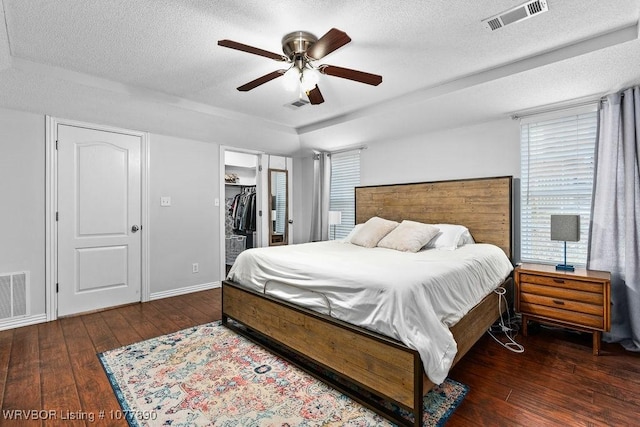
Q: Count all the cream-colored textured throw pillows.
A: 2